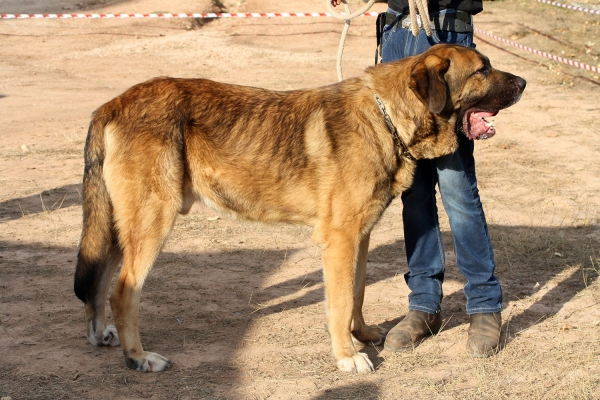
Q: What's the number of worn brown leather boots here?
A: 2